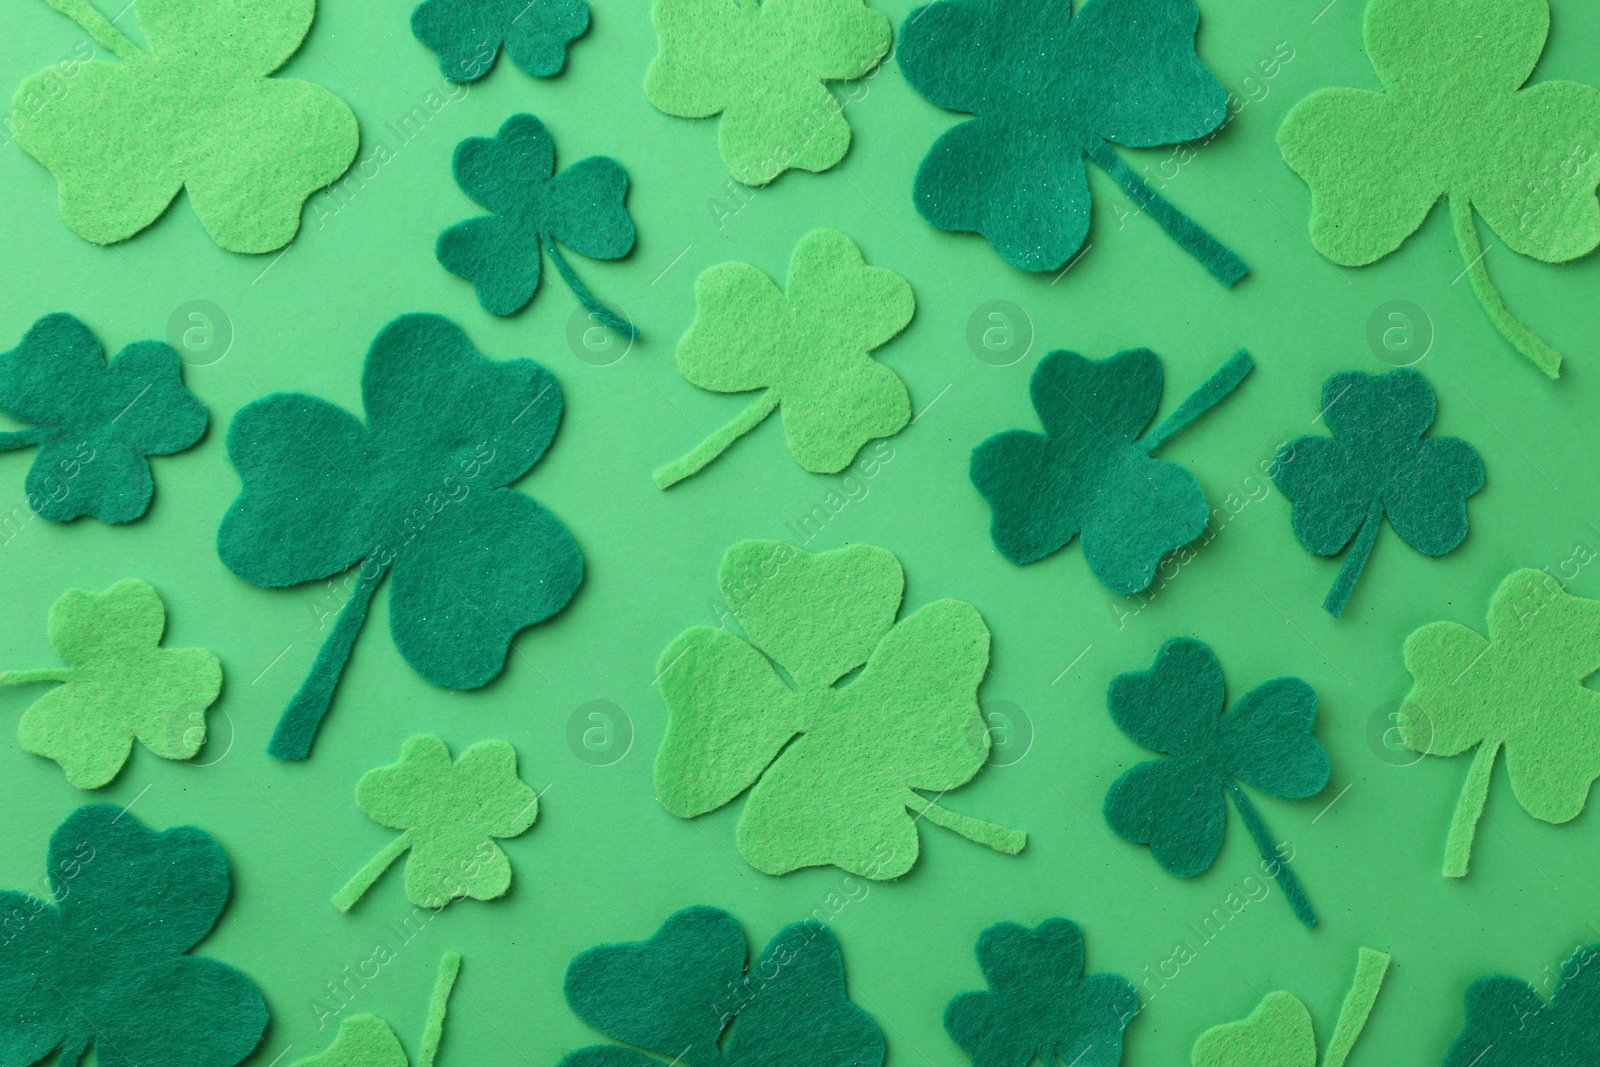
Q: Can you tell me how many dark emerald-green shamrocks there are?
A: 12